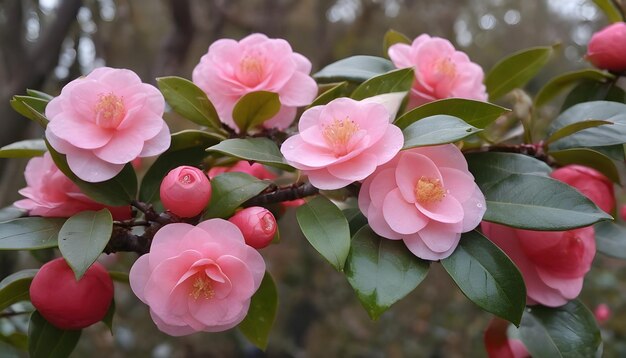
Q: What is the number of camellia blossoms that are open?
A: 6